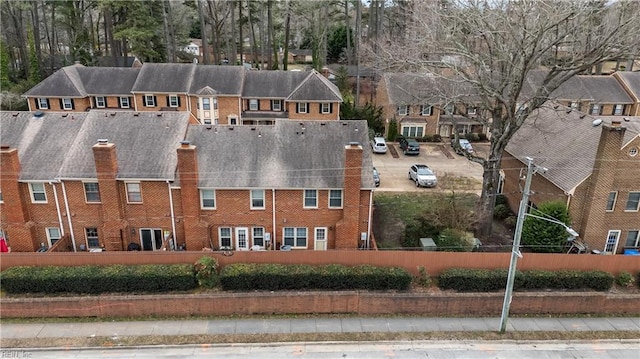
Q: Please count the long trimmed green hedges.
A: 3